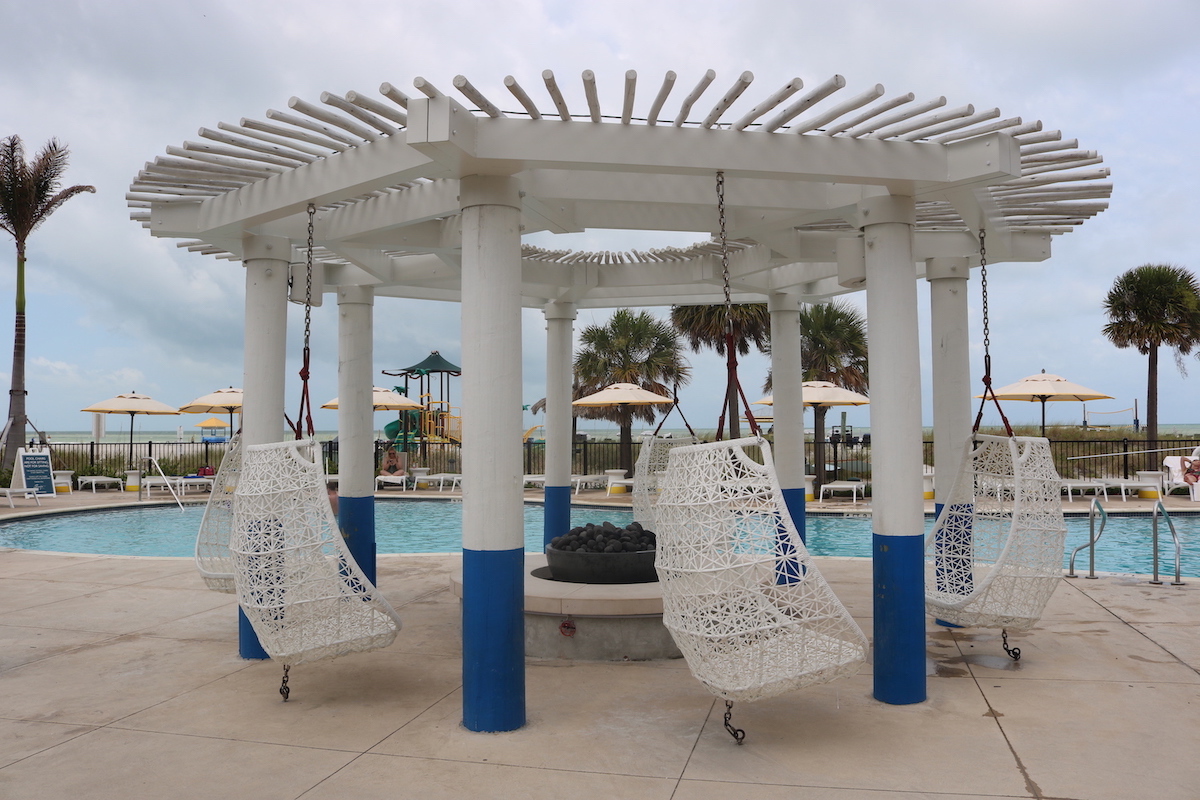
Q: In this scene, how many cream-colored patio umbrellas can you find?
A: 6